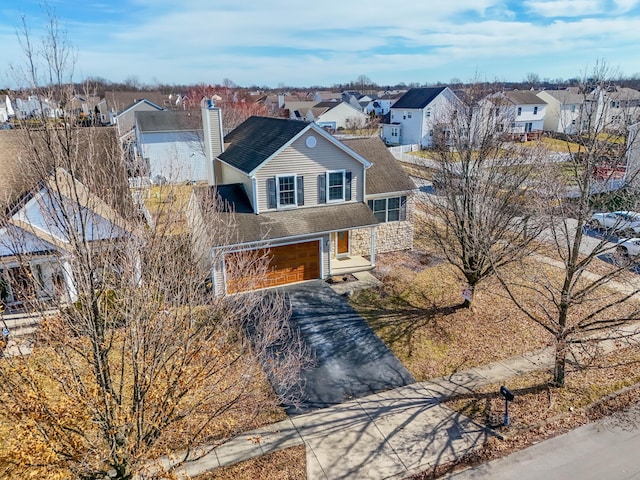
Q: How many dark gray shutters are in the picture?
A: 6